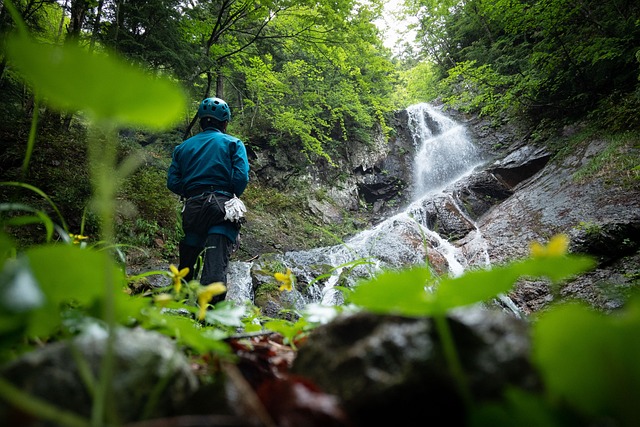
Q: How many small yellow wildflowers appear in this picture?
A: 5